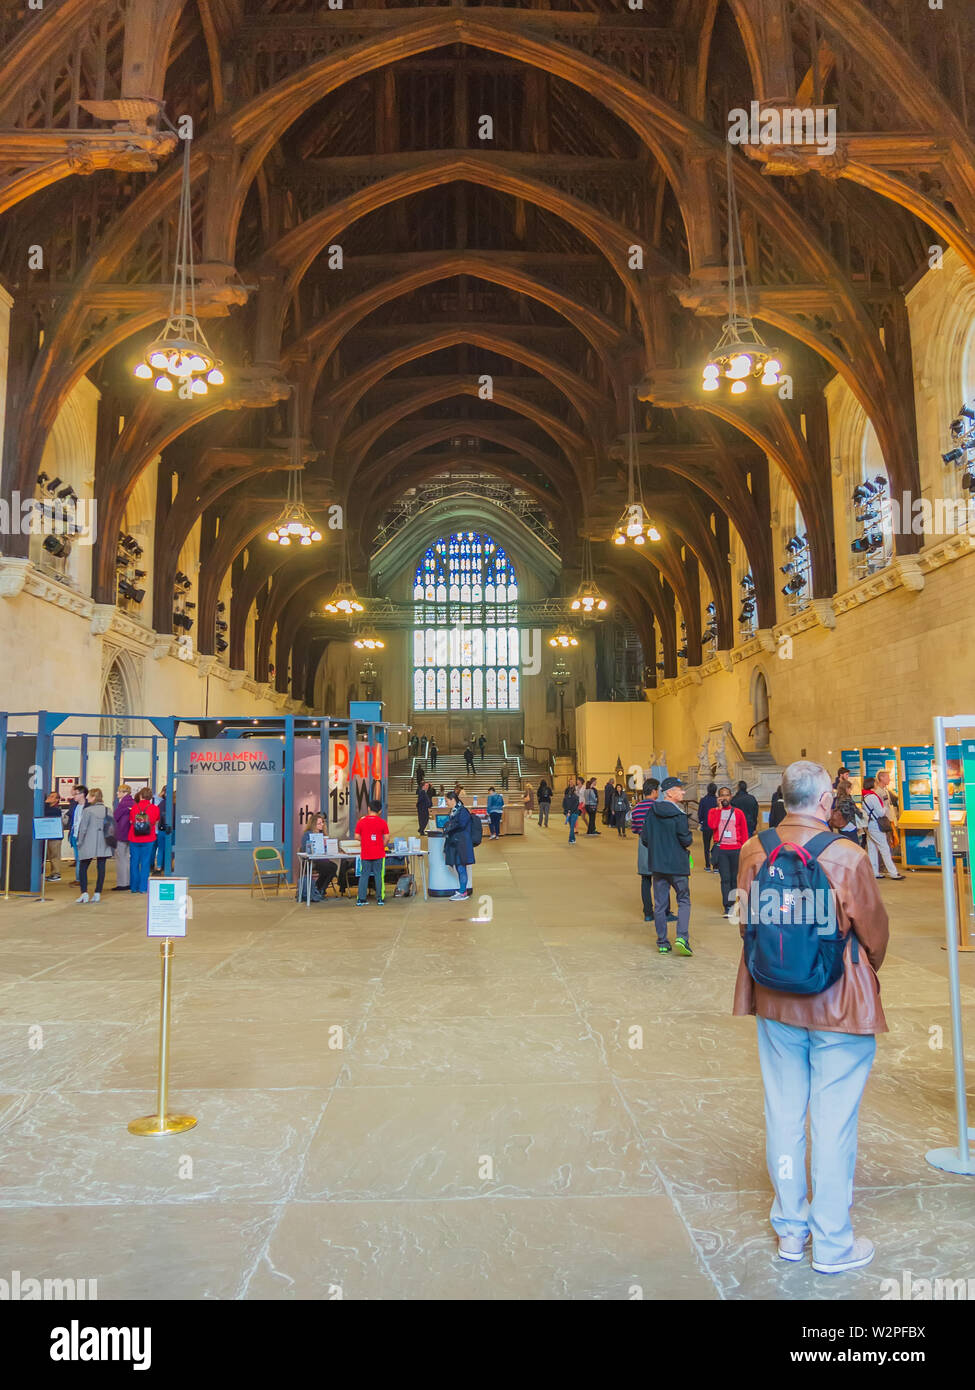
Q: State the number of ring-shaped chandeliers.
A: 8